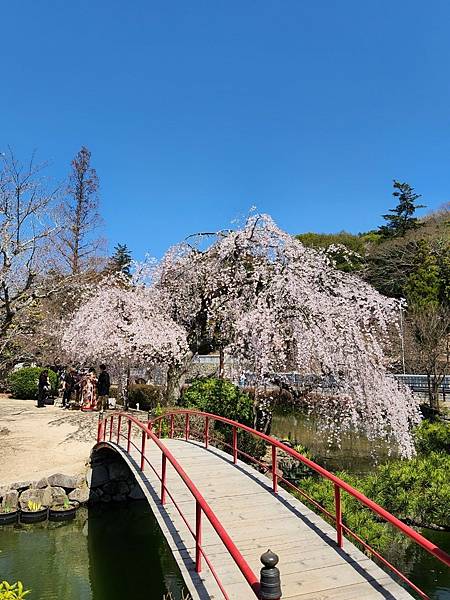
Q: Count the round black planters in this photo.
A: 3